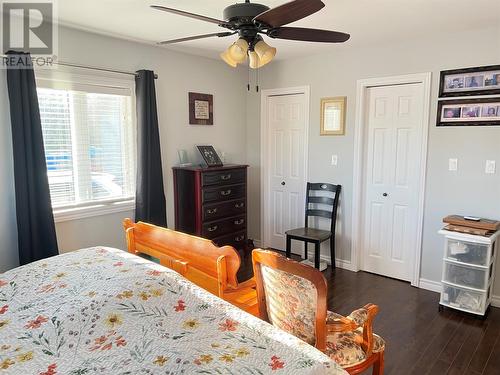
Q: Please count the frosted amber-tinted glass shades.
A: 4